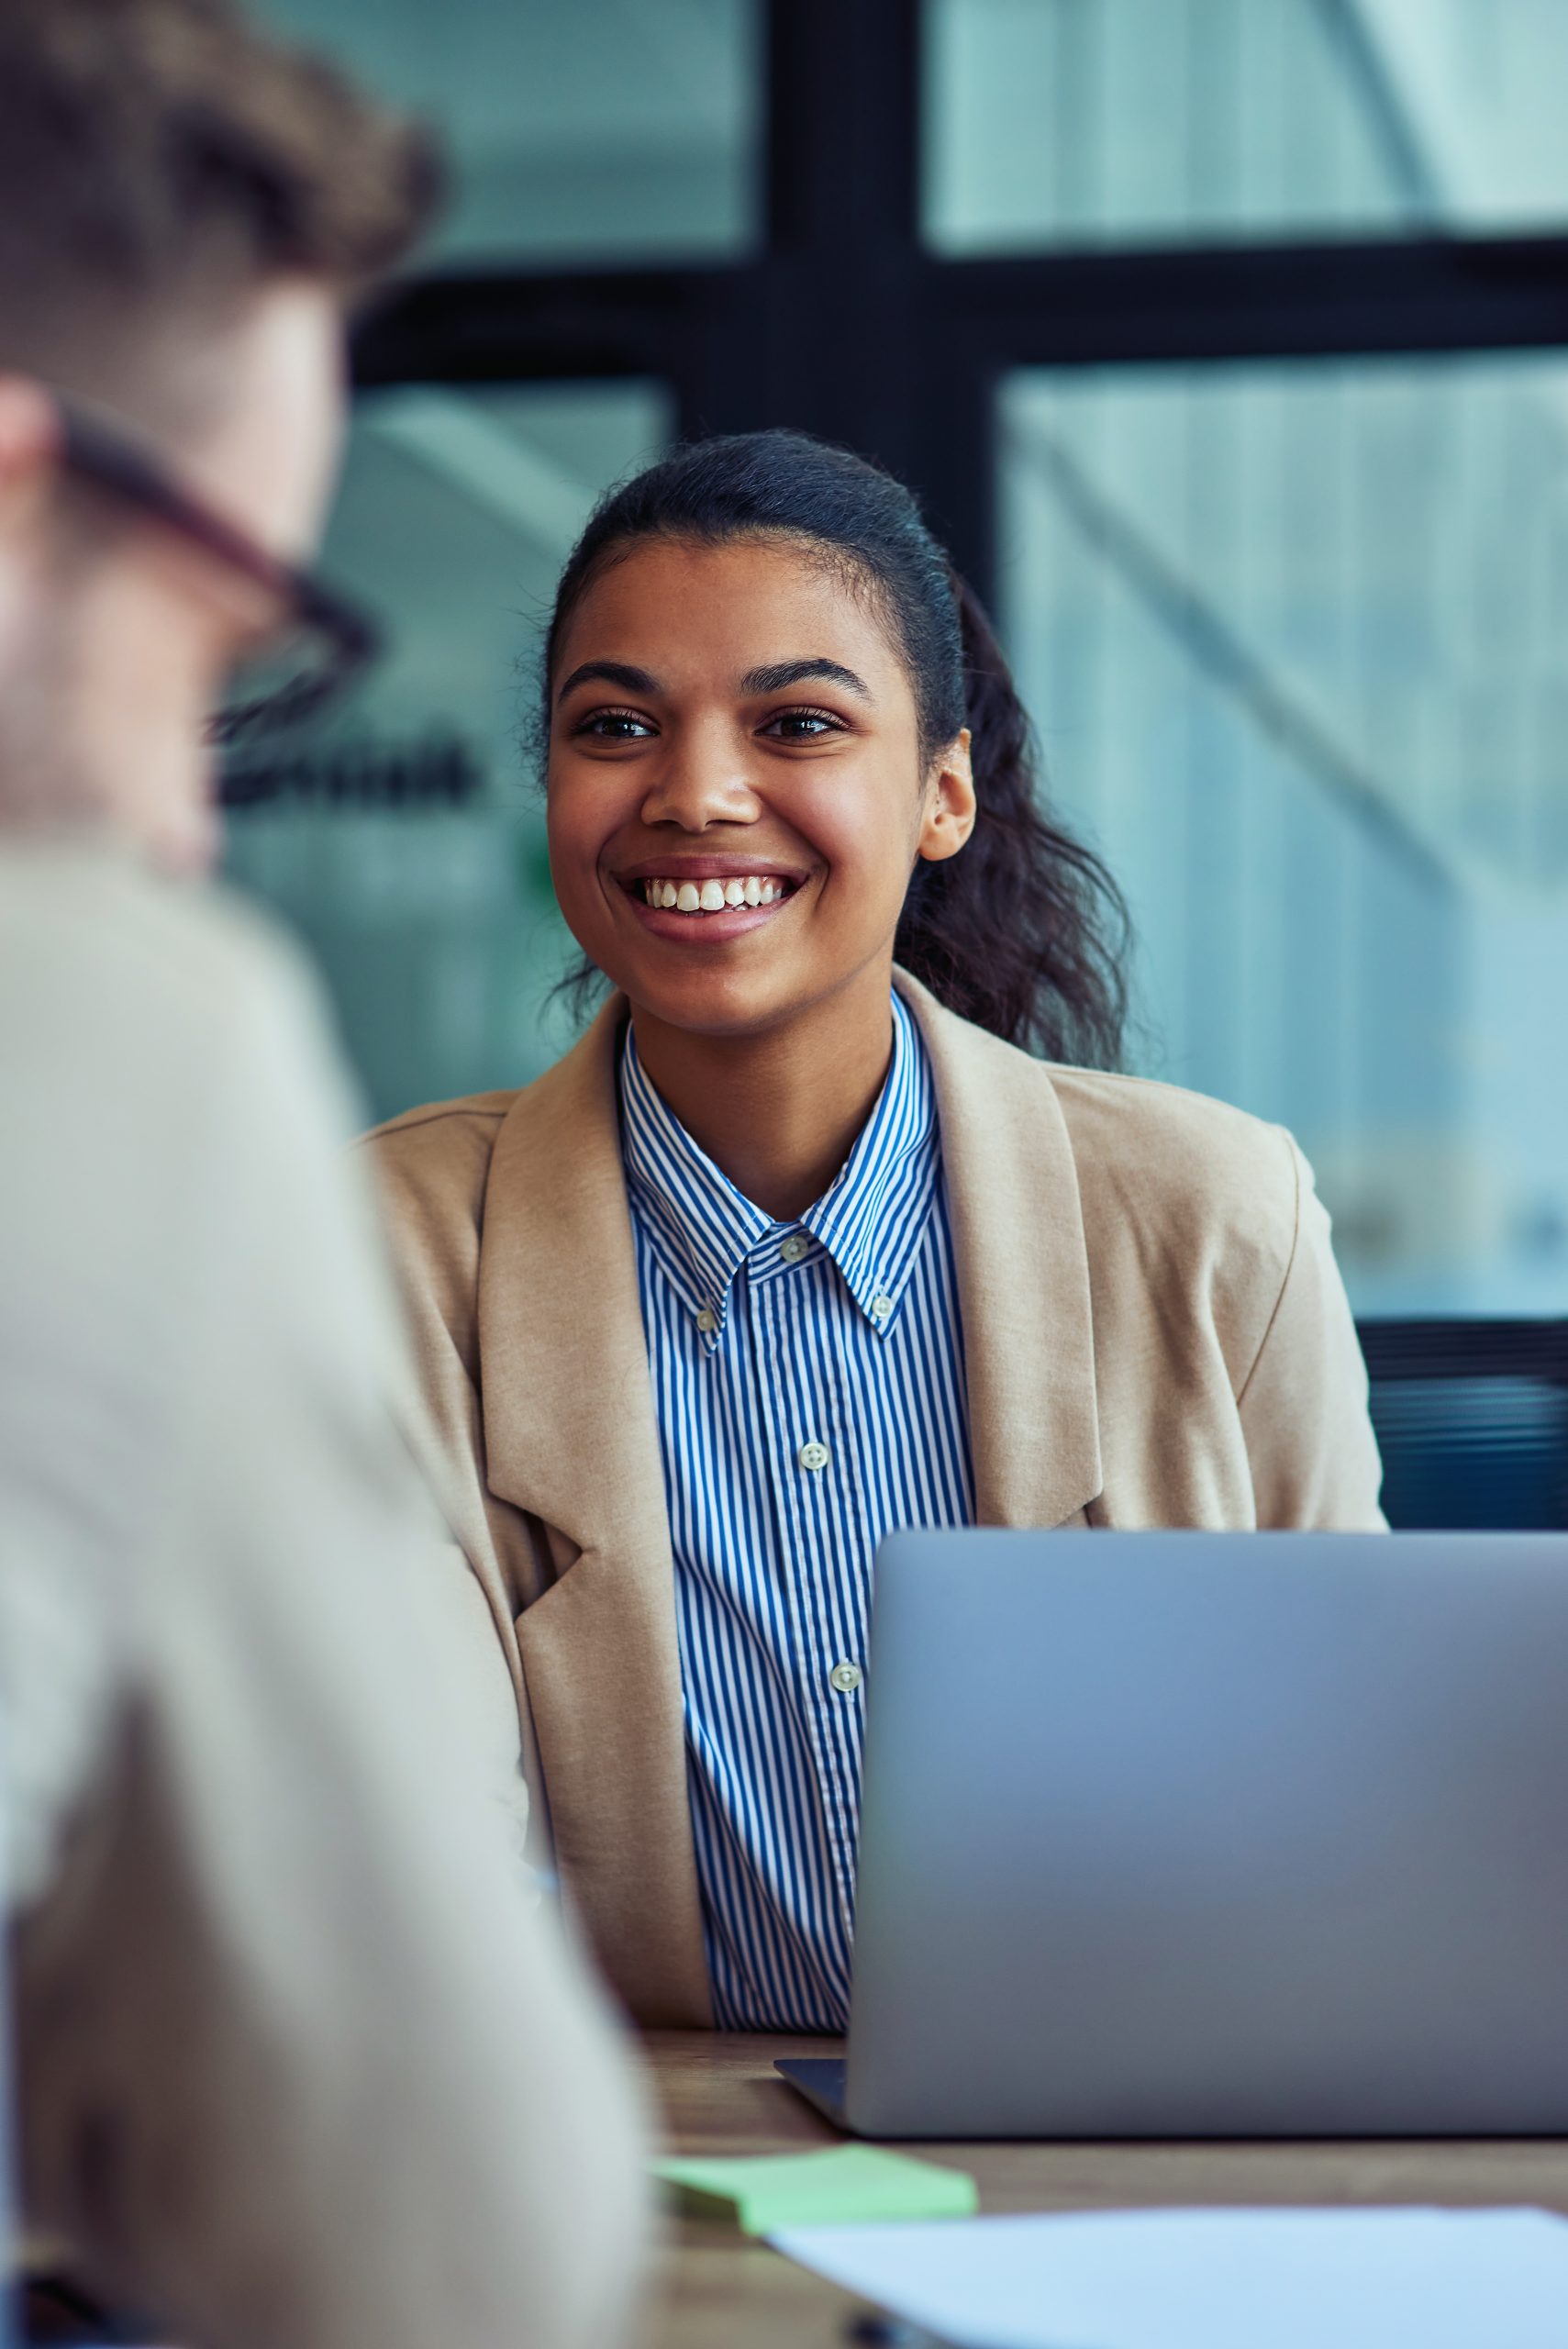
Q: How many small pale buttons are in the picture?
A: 5